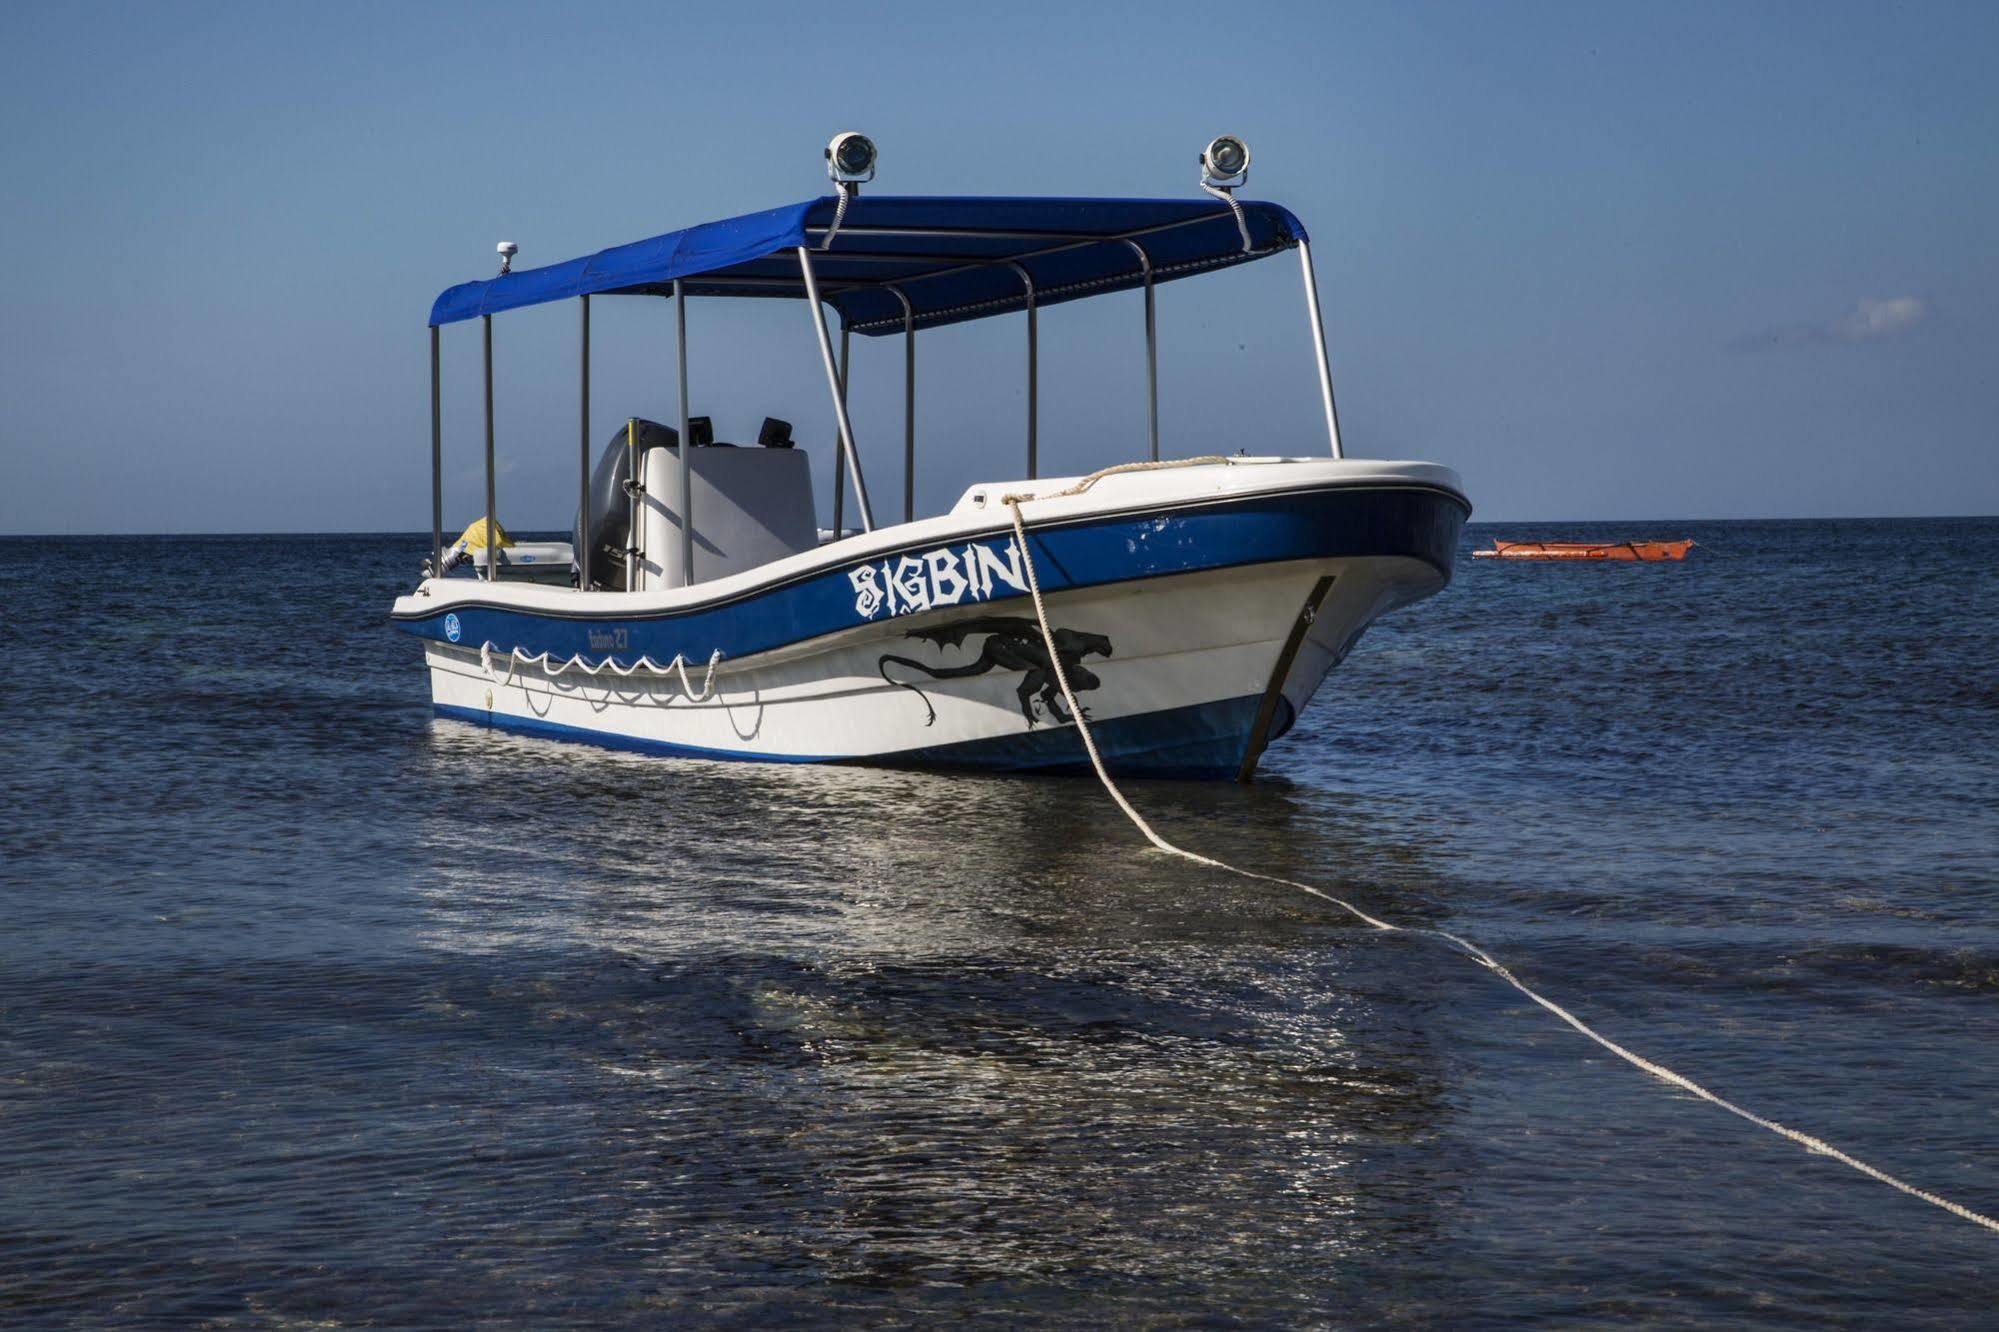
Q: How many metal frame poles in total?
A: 10